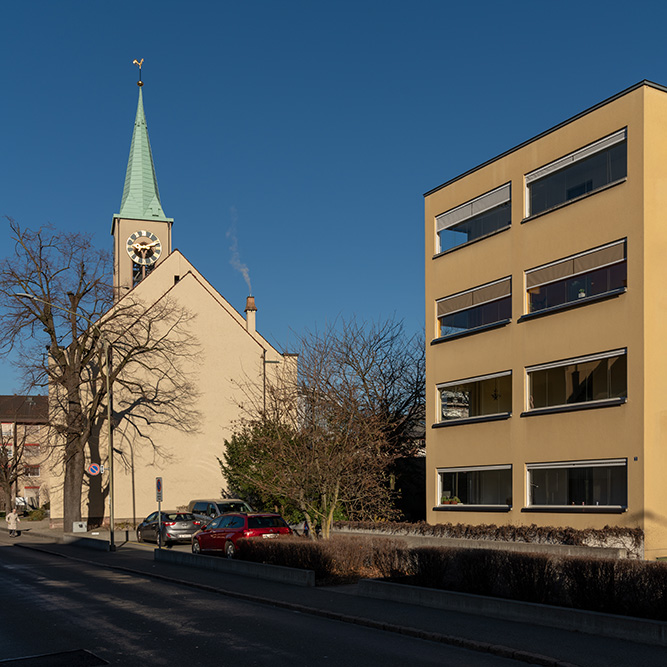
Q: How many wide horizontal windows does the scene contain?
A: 8